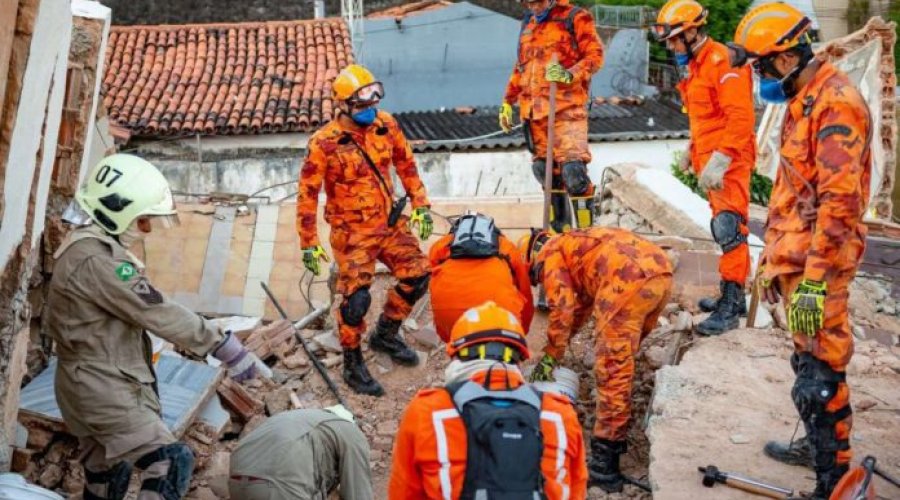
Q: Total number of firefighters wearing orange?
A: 7